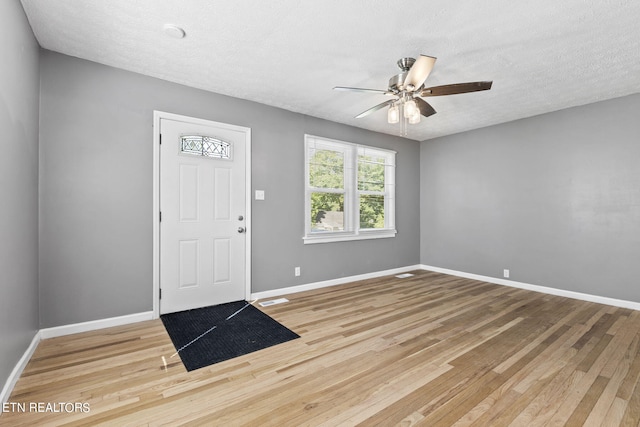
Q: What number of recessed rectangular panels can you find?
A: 4